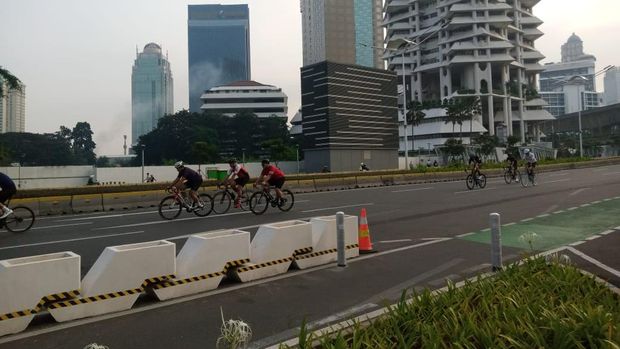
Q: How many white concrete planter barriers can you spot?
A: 5